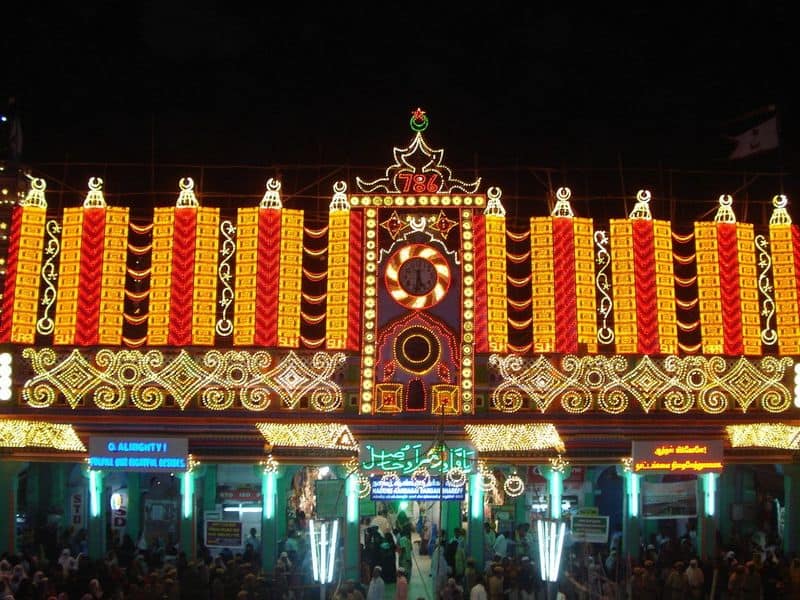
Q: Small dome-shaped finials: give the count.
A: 10